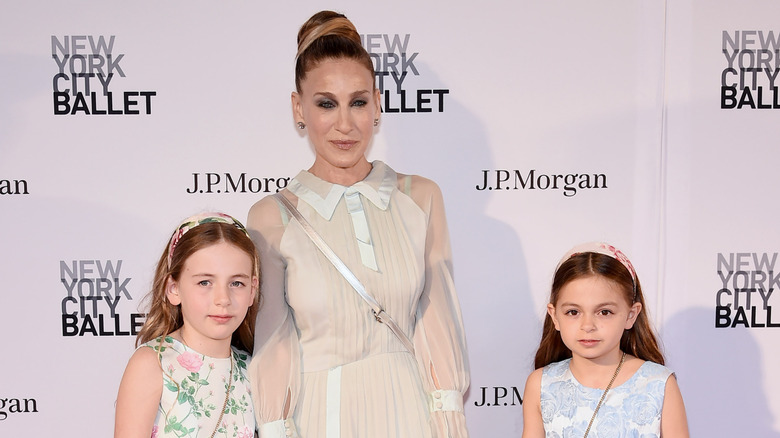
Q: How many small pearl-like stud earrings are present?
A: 2